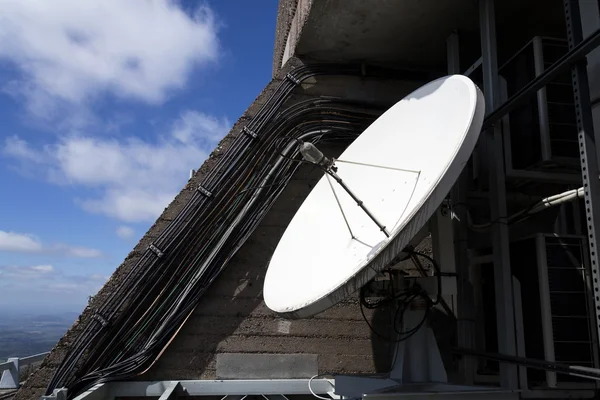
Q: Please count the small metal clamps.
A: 5